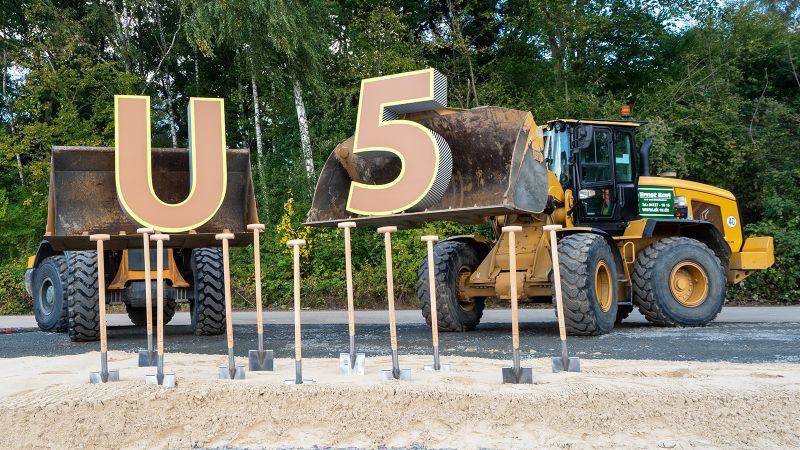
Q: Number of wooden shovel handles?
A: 11